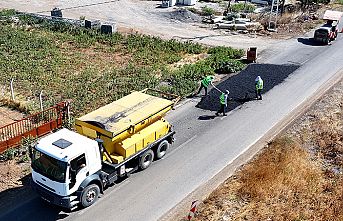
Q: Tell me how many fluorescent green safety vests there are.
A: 3